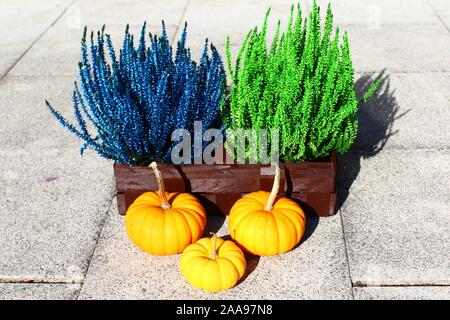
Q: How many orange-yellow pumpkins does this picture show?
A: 3